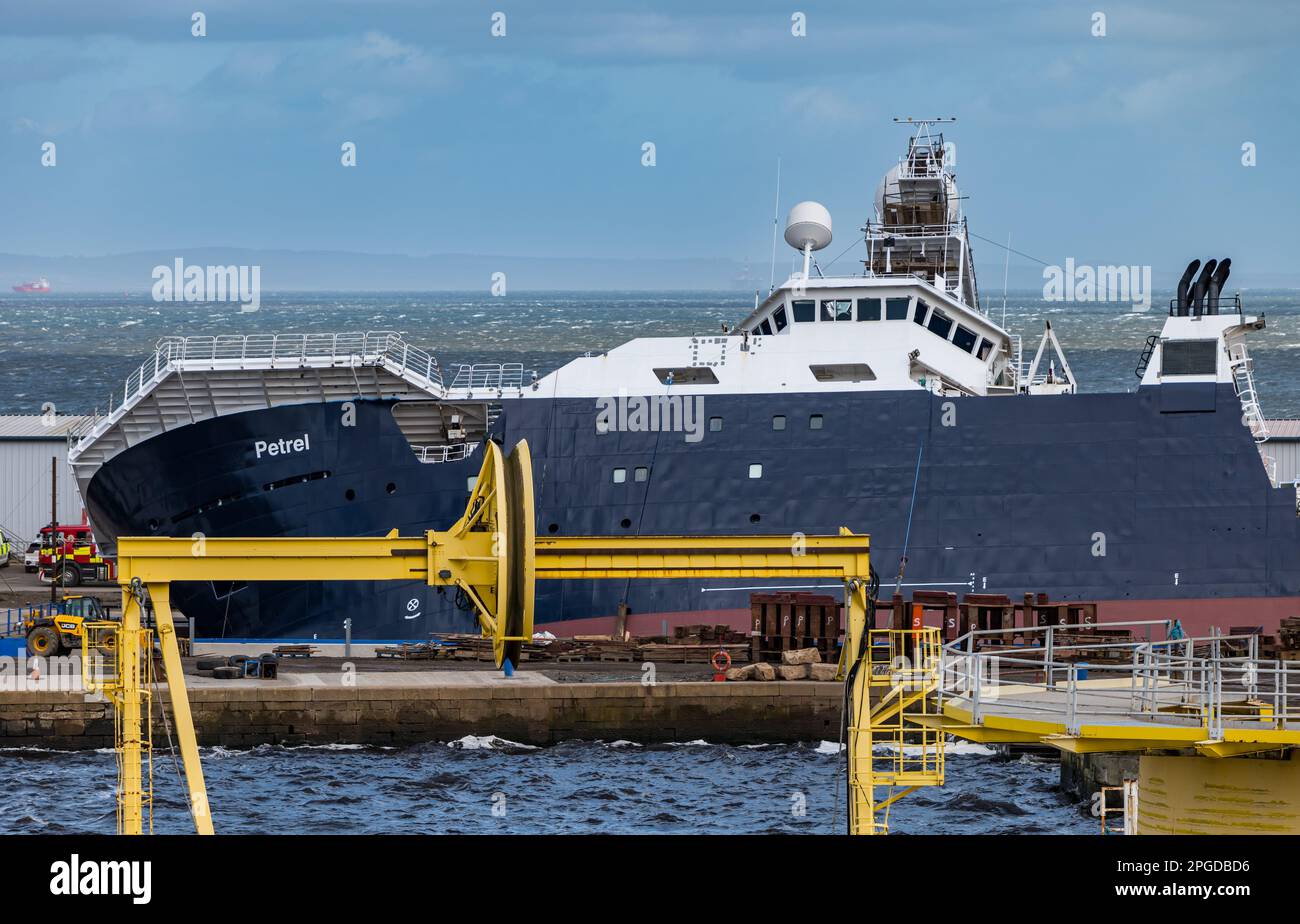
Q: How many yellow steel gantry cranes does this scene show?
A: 1